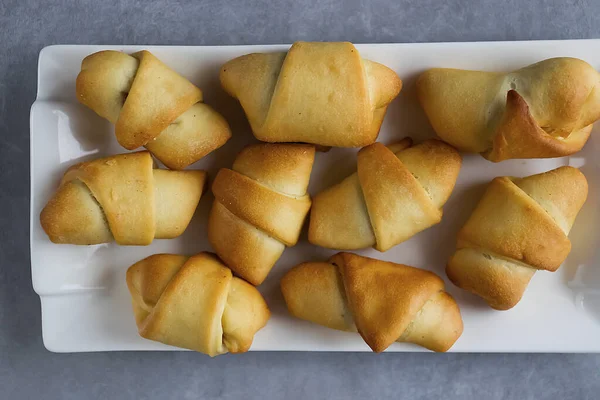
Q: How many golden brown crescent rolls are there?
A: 9